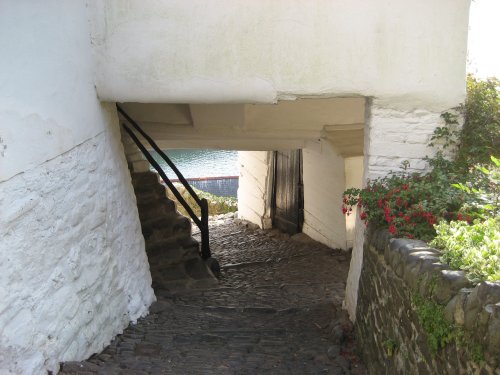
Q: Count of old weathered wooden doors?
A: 1